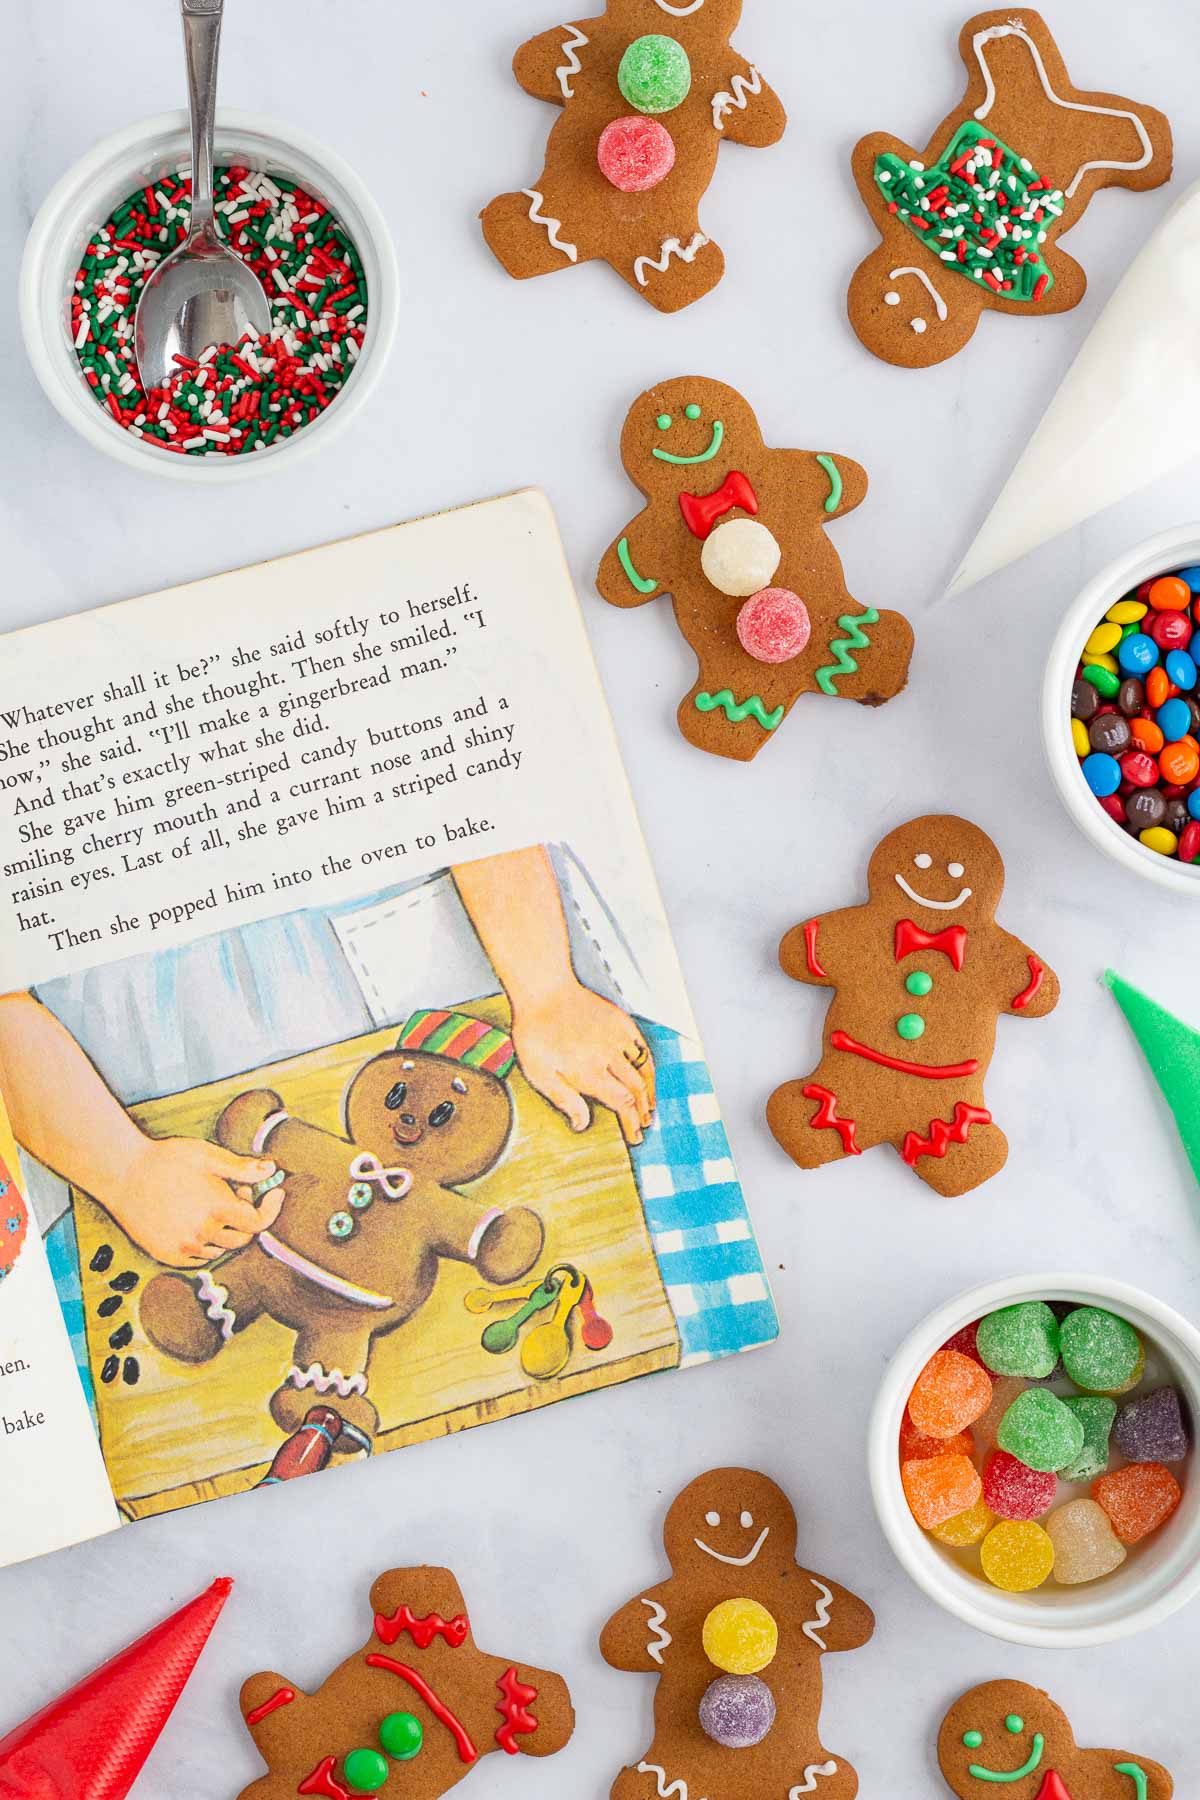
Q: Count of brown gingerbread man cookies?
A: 7